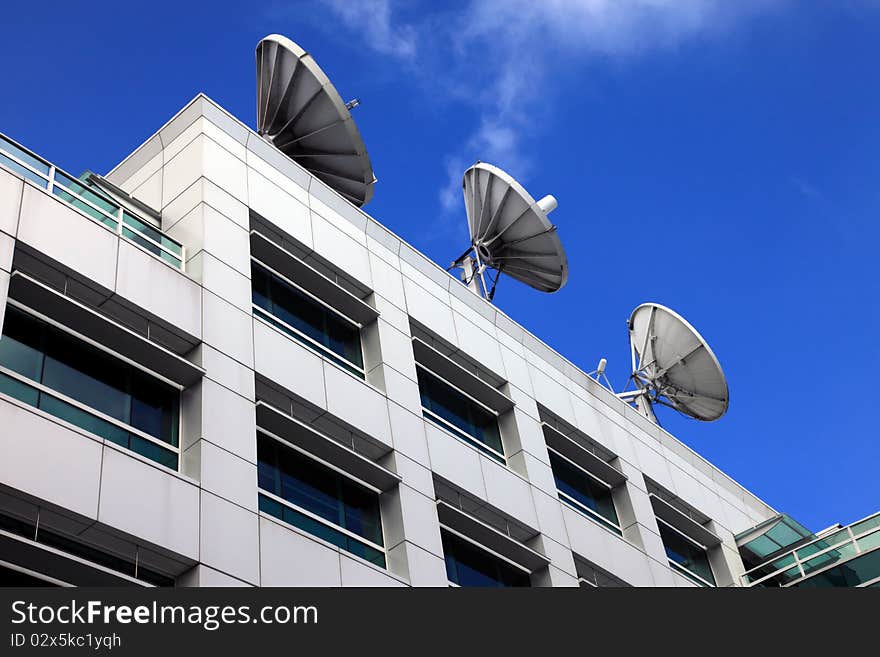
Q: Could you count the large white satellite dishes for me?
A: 3